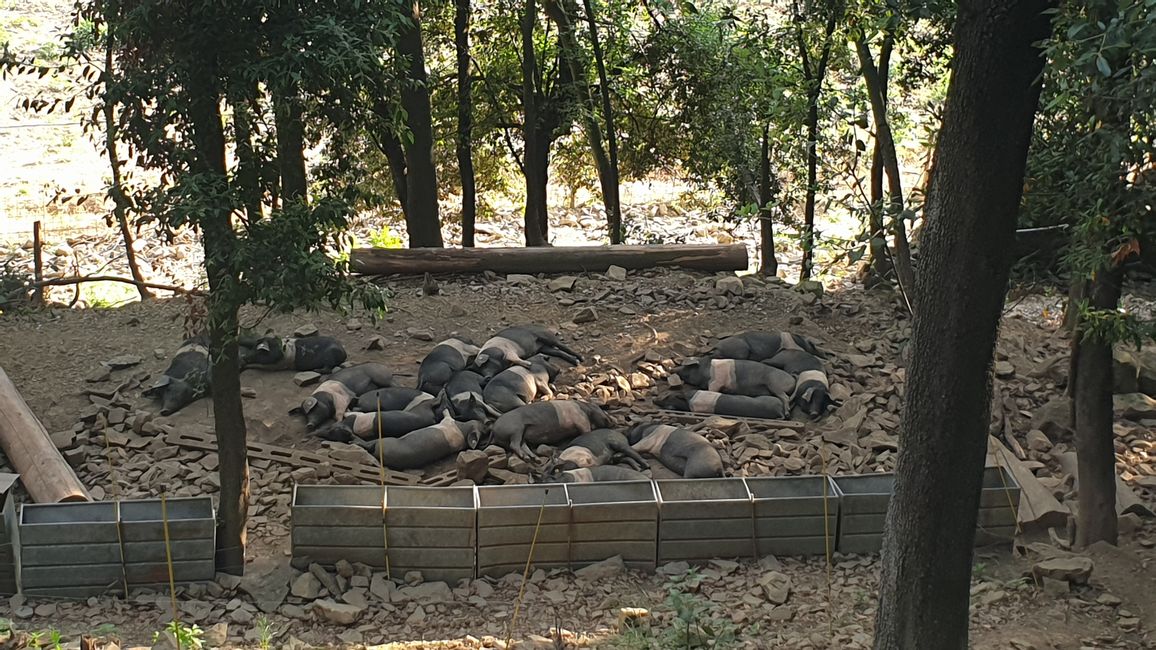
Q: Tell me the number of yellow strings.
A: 6